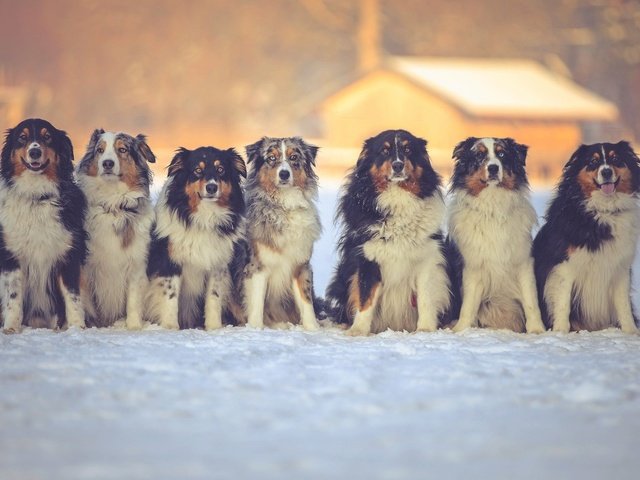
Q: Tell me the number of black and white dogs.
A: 5